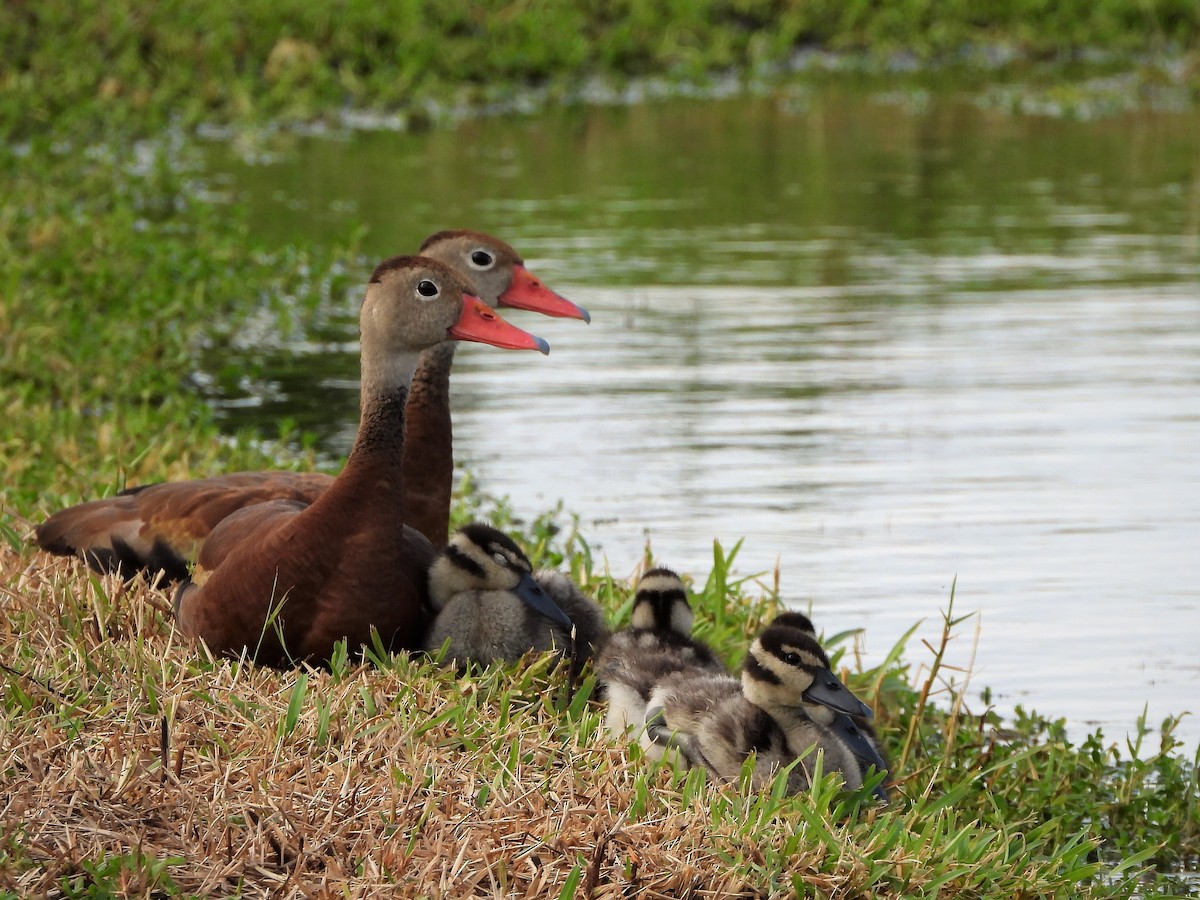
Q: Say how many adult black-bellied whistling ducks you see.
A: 2